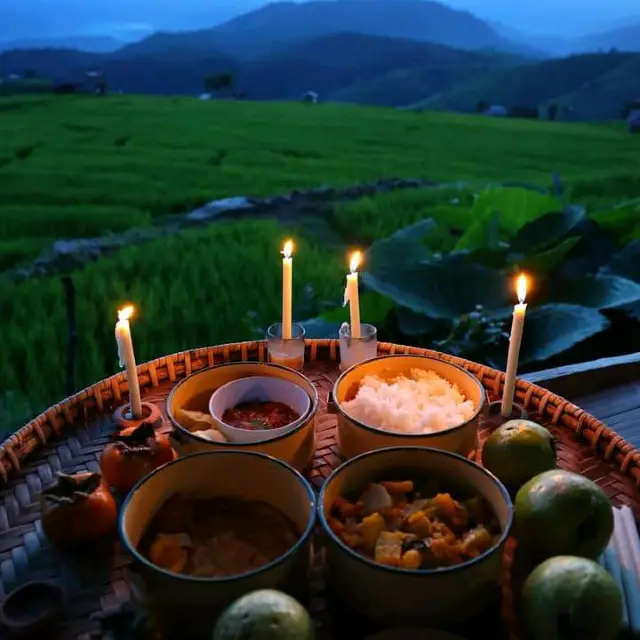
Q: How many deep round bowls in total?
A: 4